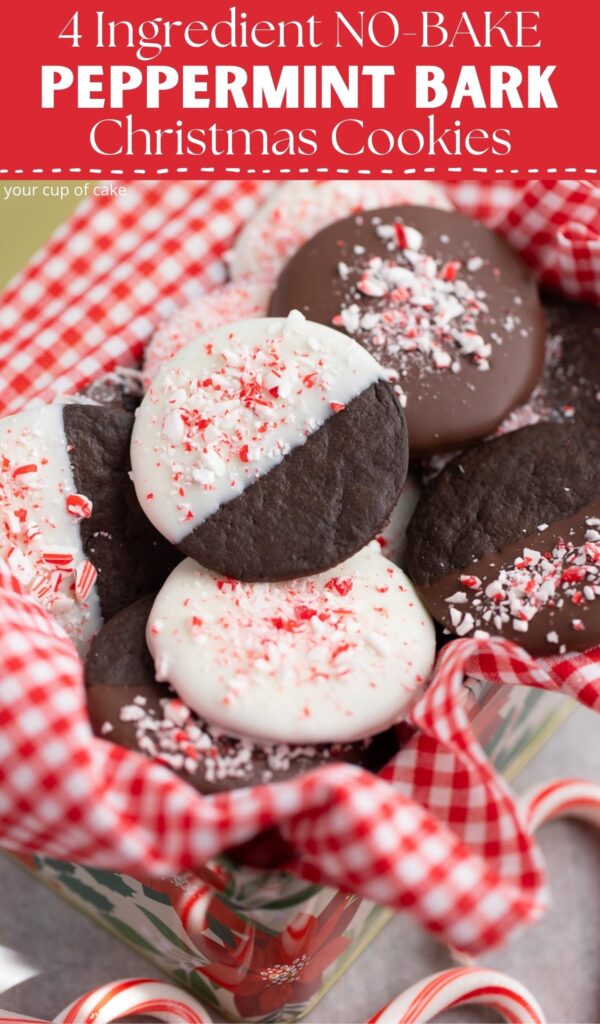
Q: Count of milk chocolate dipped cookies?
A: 3